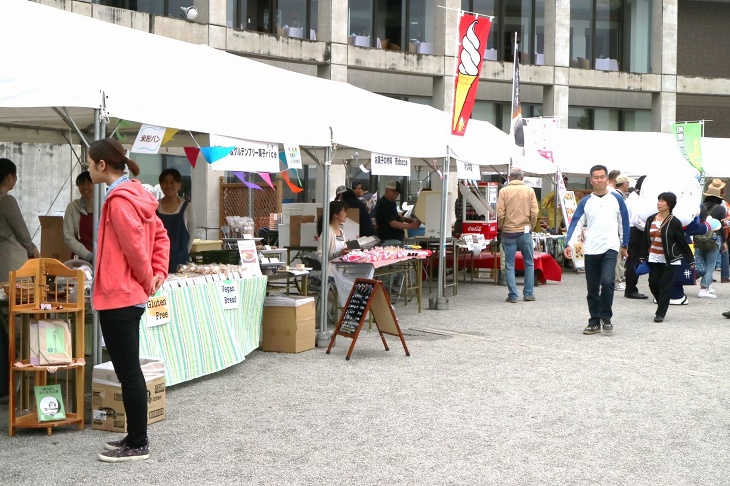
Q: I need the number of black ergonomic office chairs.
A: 0